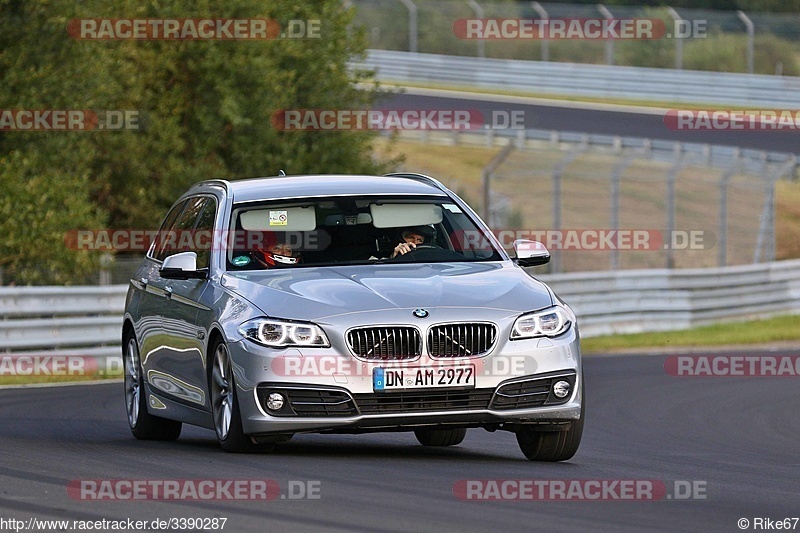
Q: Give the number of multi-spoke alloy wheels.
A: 2